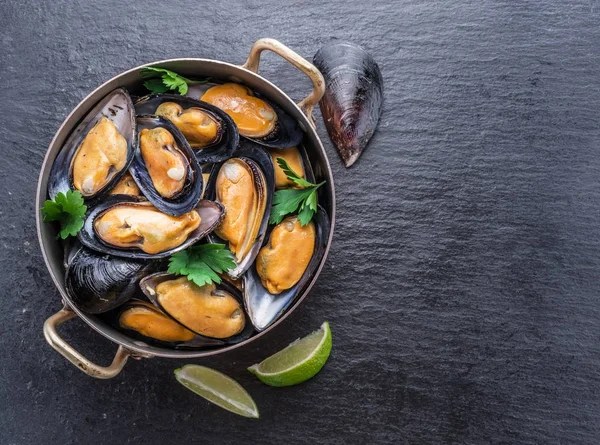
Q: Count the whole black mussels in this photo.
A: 2